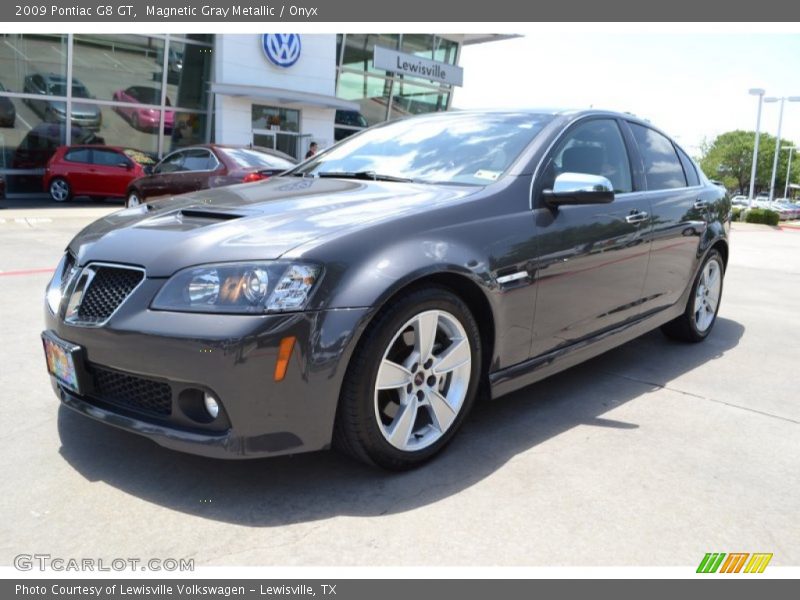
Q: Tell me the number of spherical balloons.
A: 0